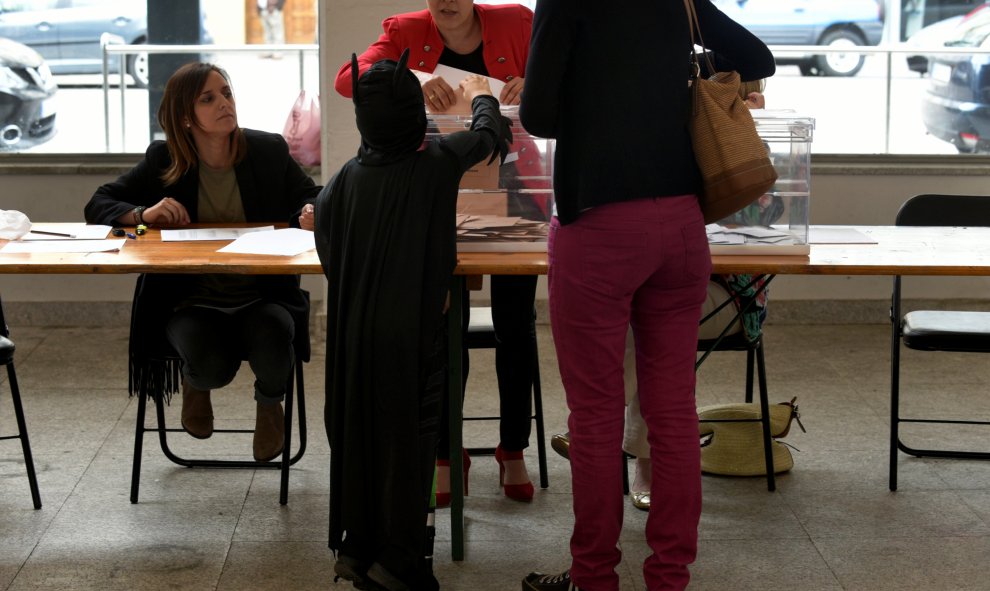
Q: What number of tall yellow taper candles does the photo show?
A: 0